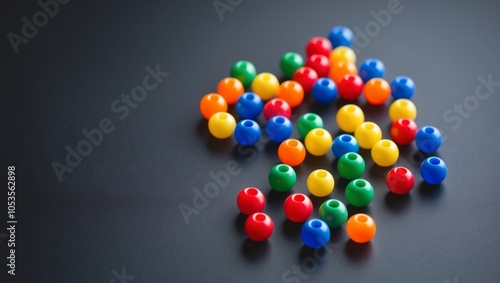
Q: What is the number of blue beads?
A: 11